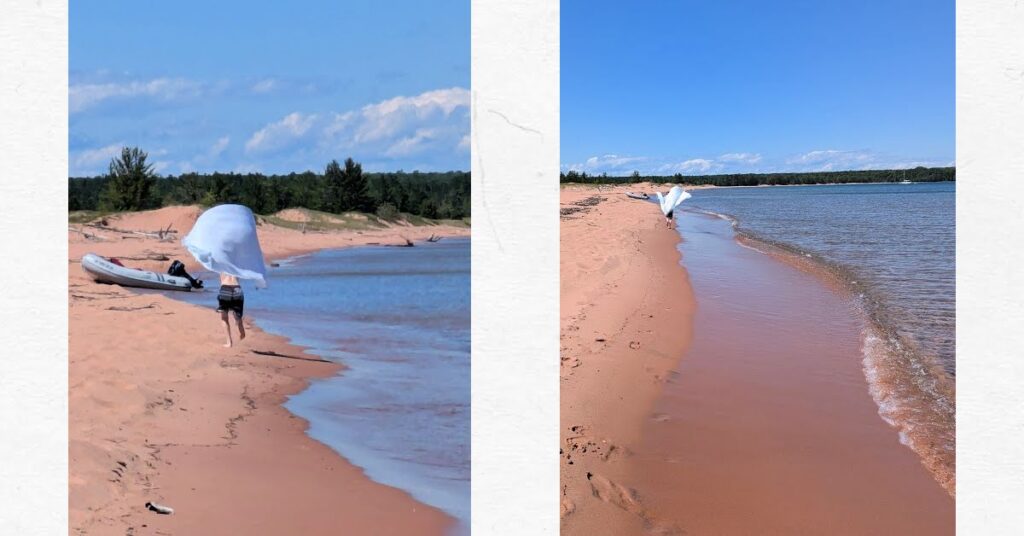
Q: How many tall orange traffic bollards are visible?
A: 0